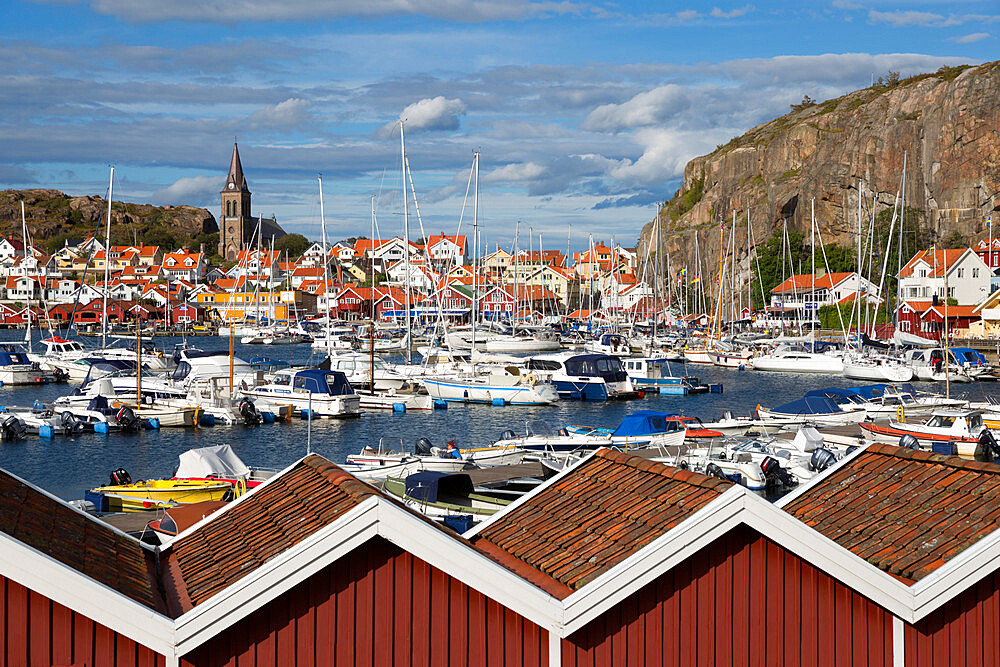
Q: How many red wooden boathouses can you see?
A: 4